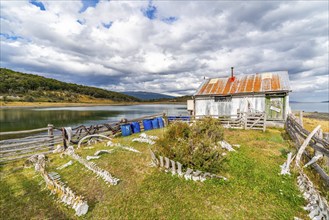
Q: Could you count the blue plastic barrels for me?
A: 5